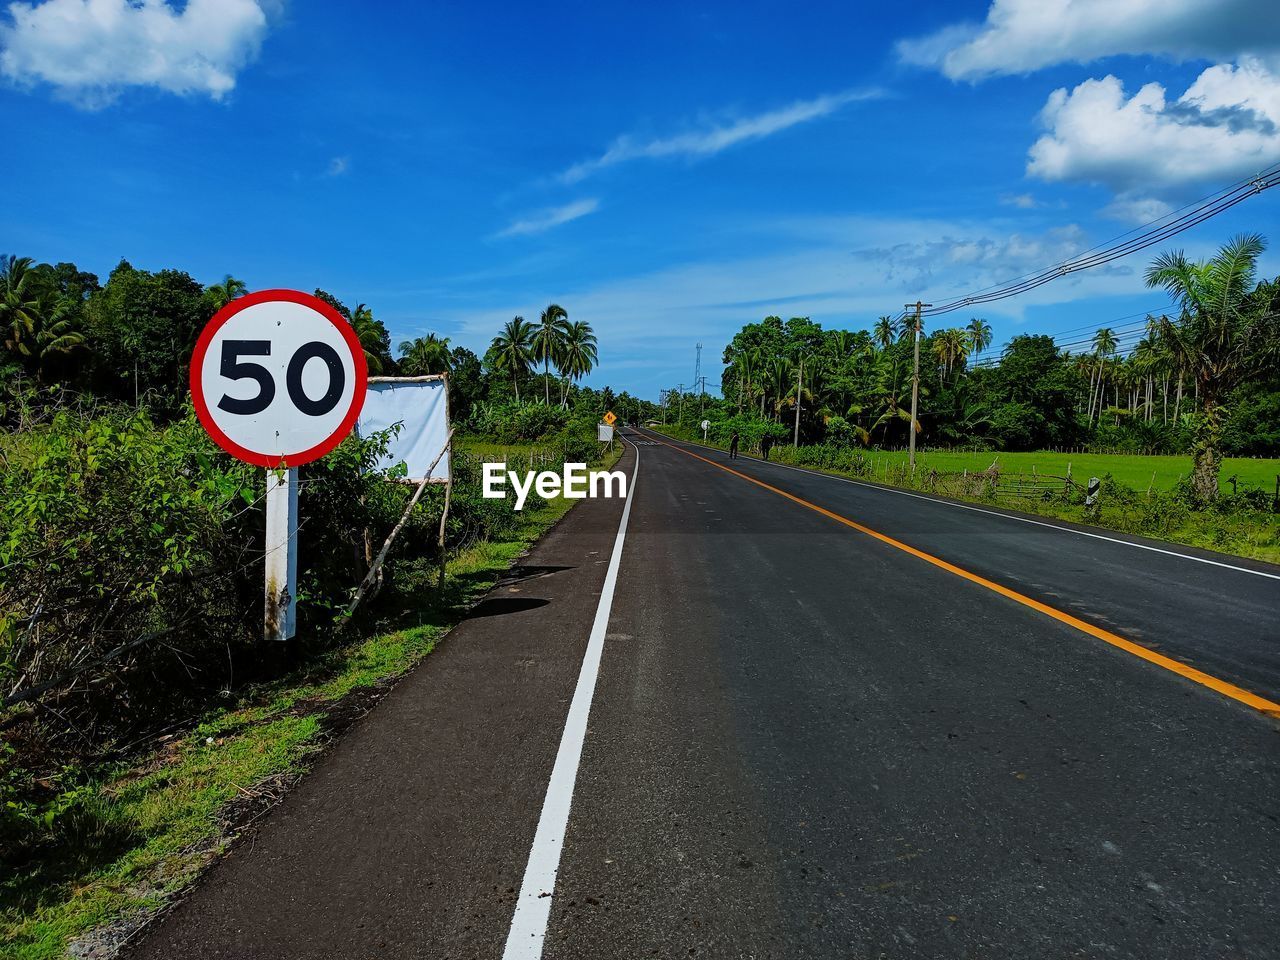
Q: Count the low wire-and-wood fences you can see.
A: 1